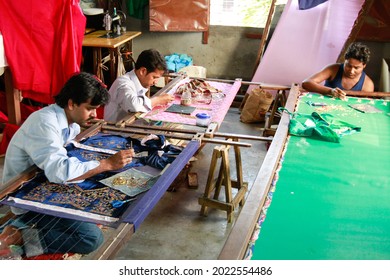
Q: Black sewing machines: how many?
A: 1